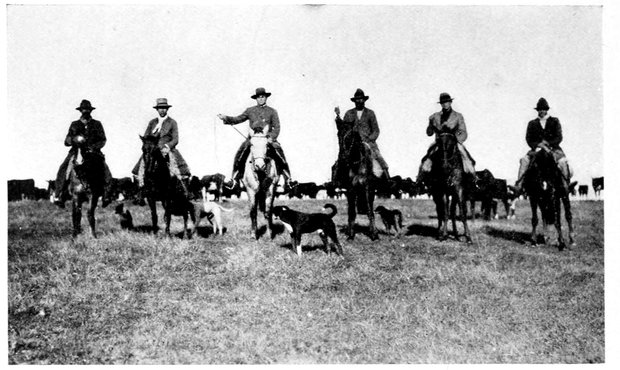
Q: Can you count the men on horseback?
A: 6